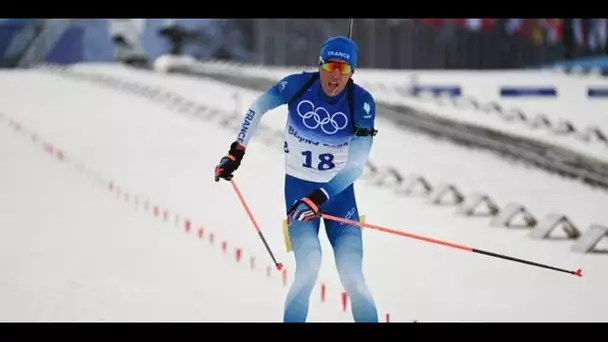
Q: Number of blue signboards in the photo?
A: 3